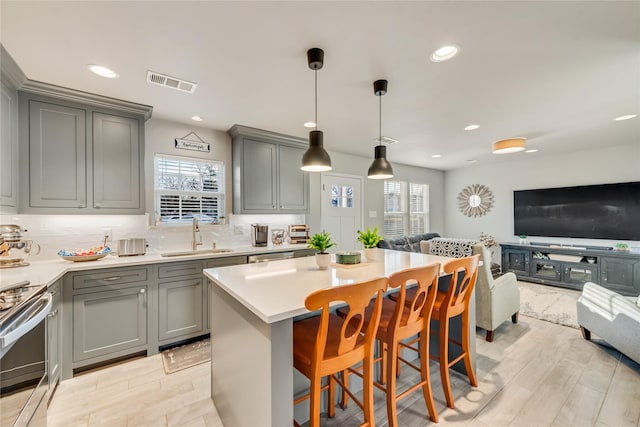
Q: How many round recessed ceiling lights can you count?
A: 8